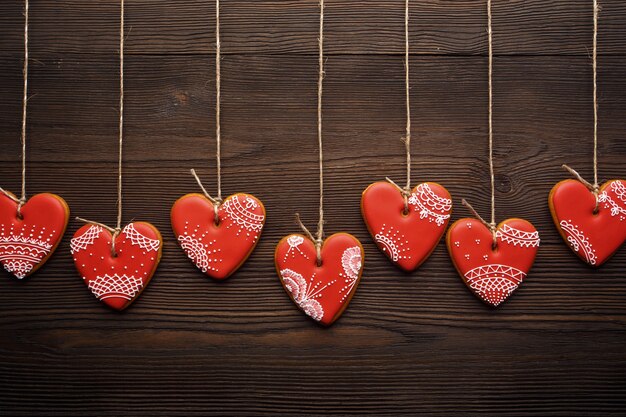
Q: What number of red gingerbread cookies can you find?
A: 7